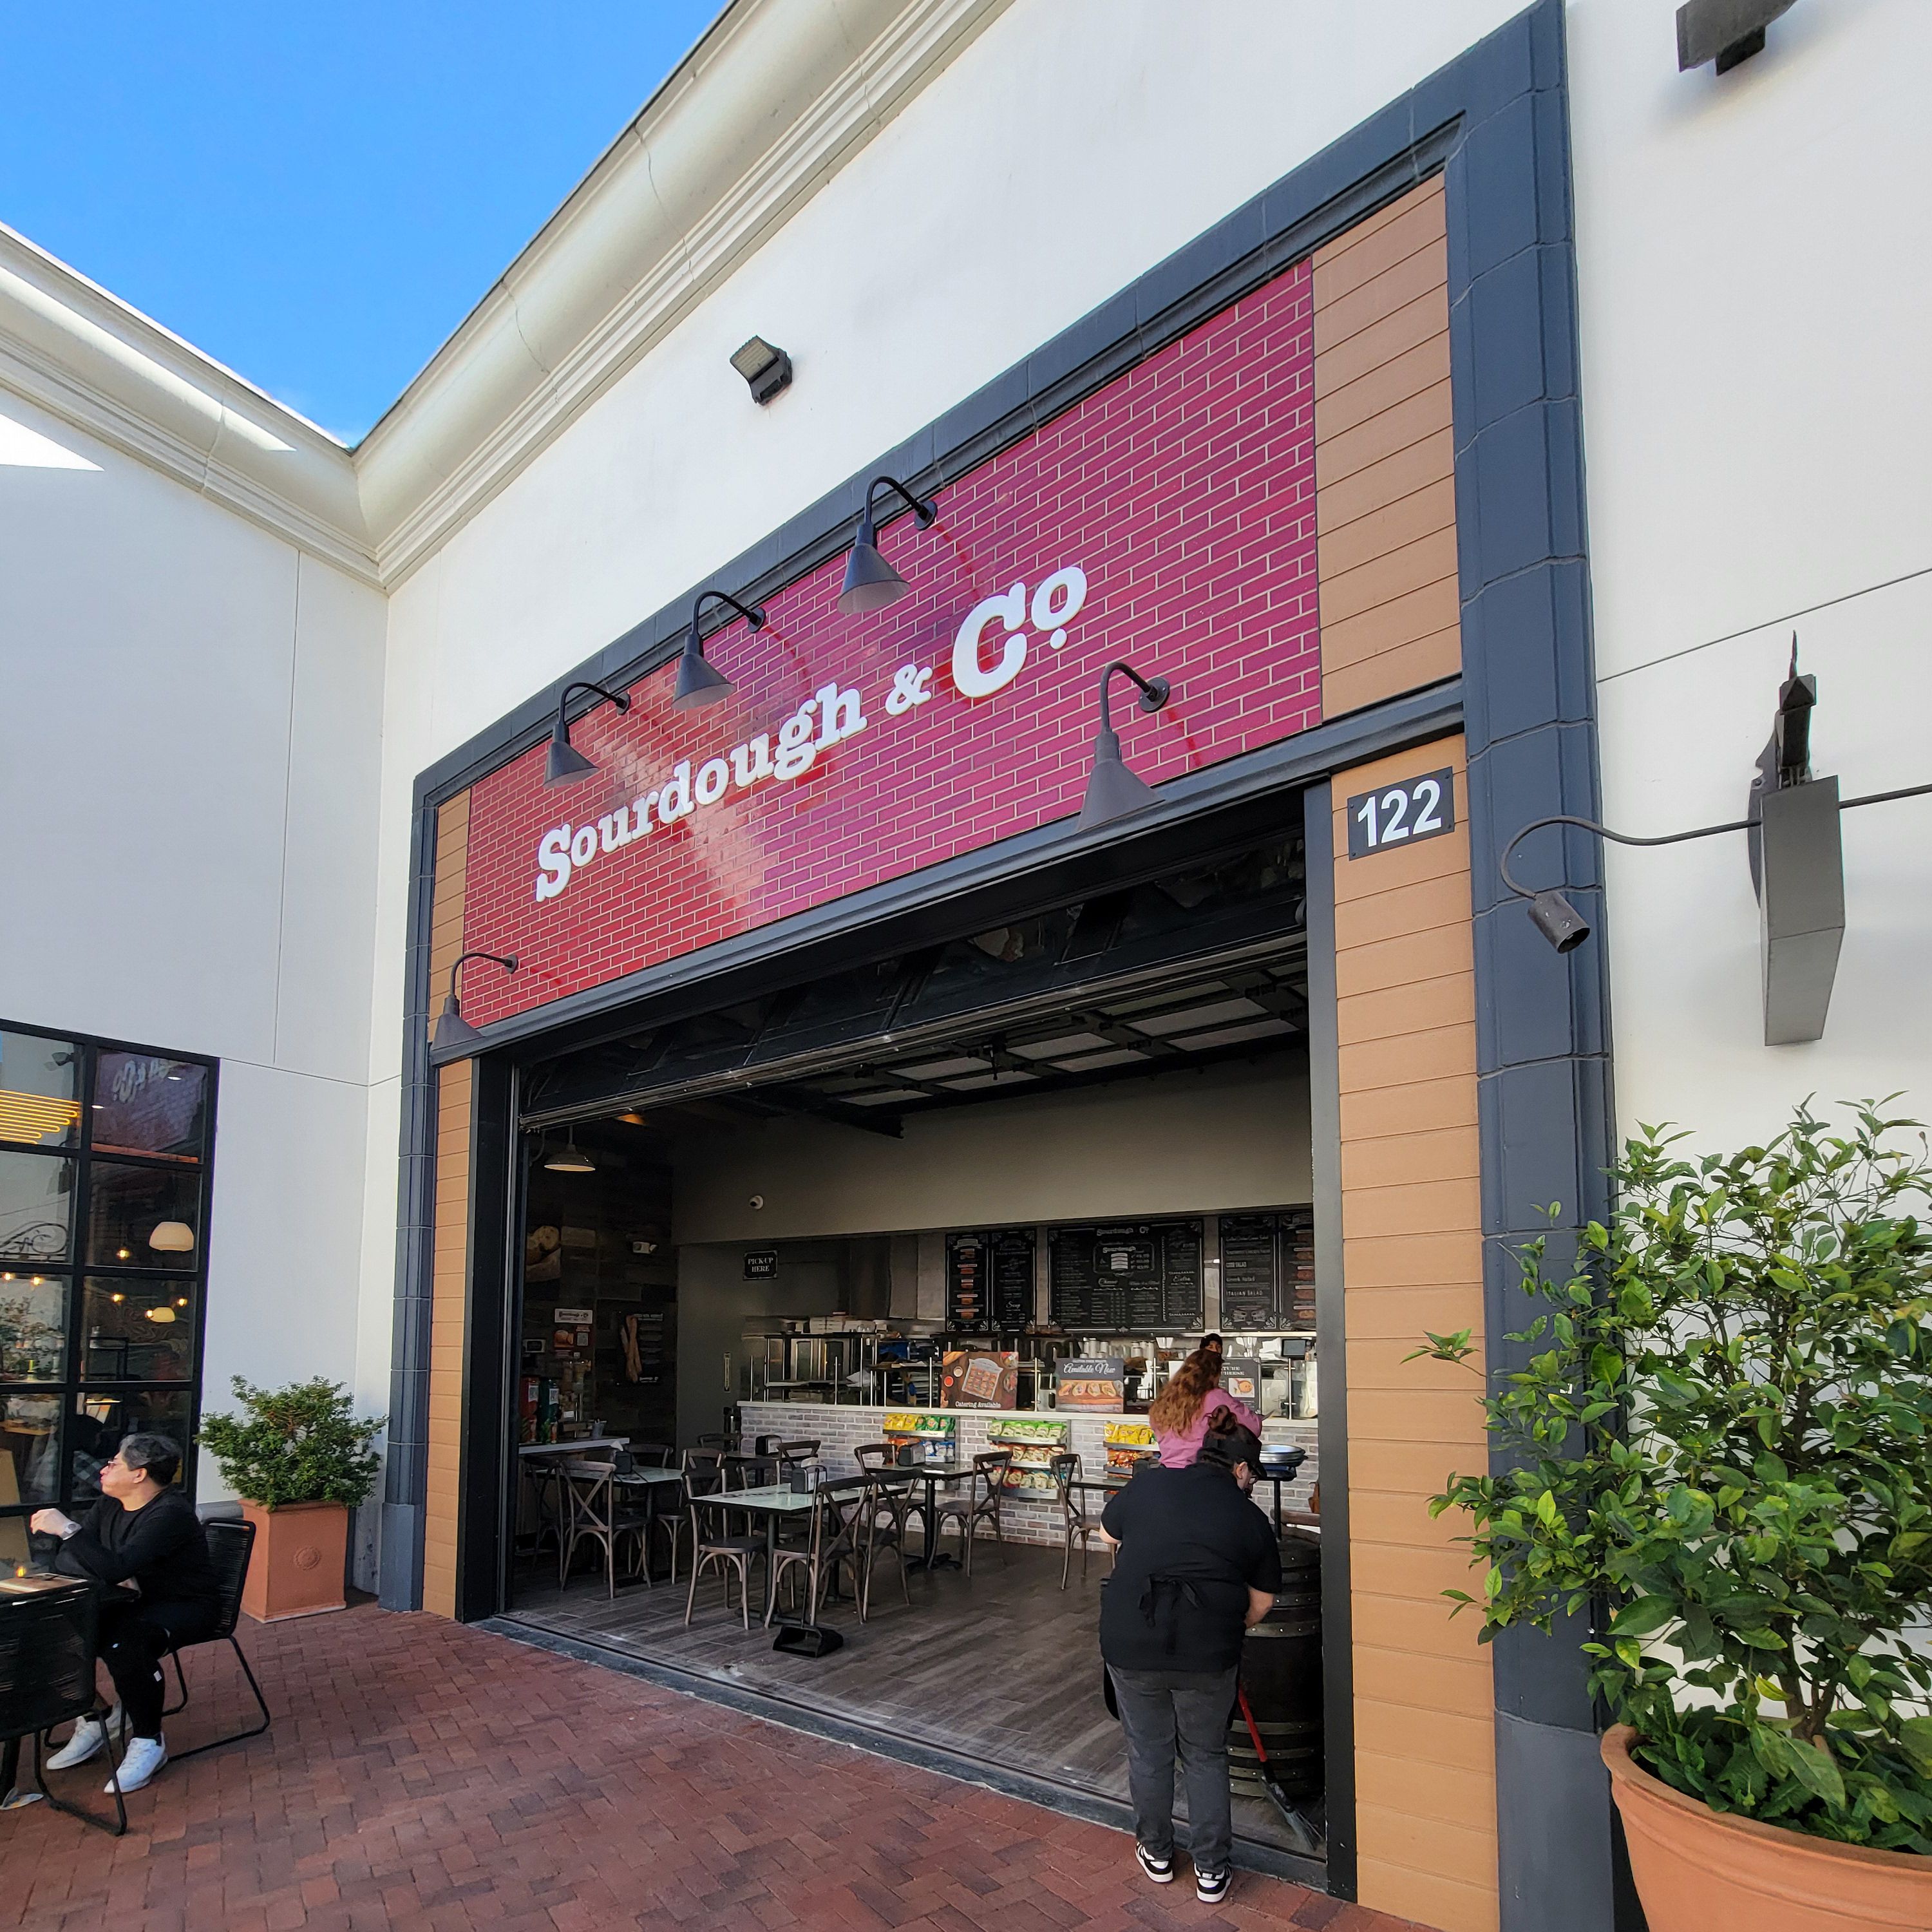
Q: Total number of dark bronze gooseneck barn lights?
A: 5